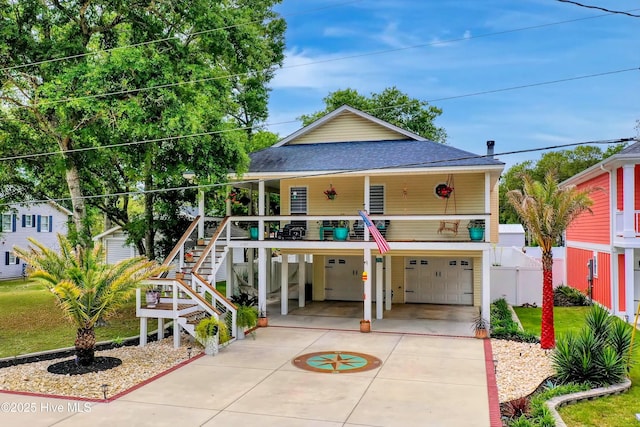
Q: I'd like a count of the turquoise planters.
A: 3